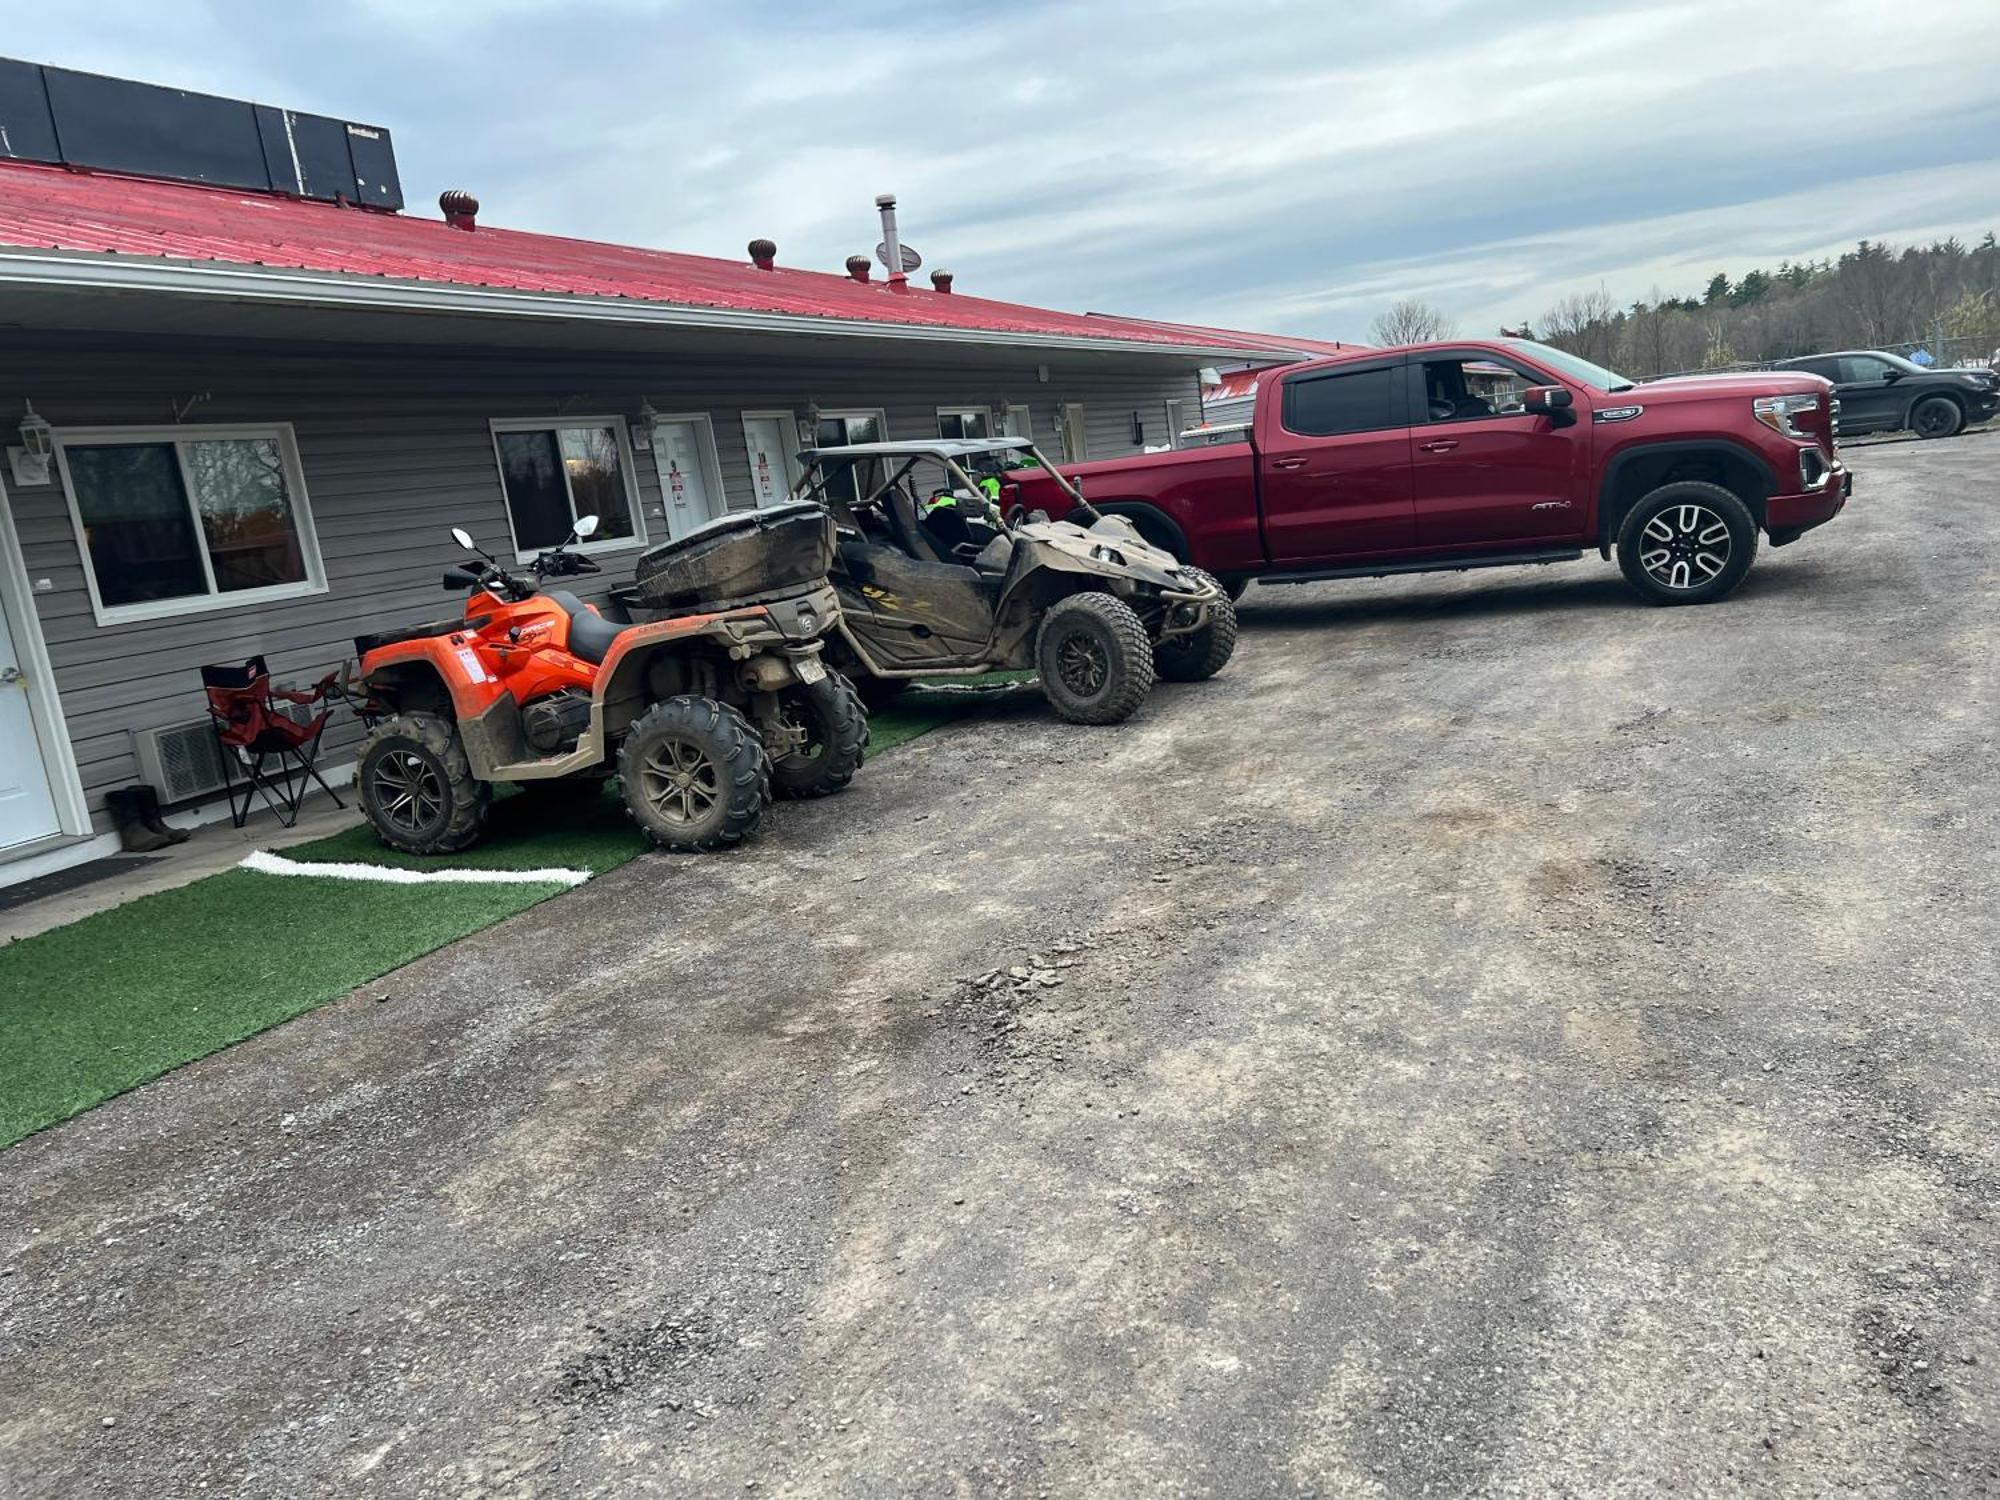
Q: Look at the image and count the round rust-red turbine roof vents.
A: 4